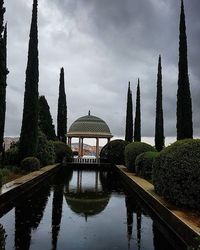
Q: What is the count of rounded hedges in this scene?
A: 6